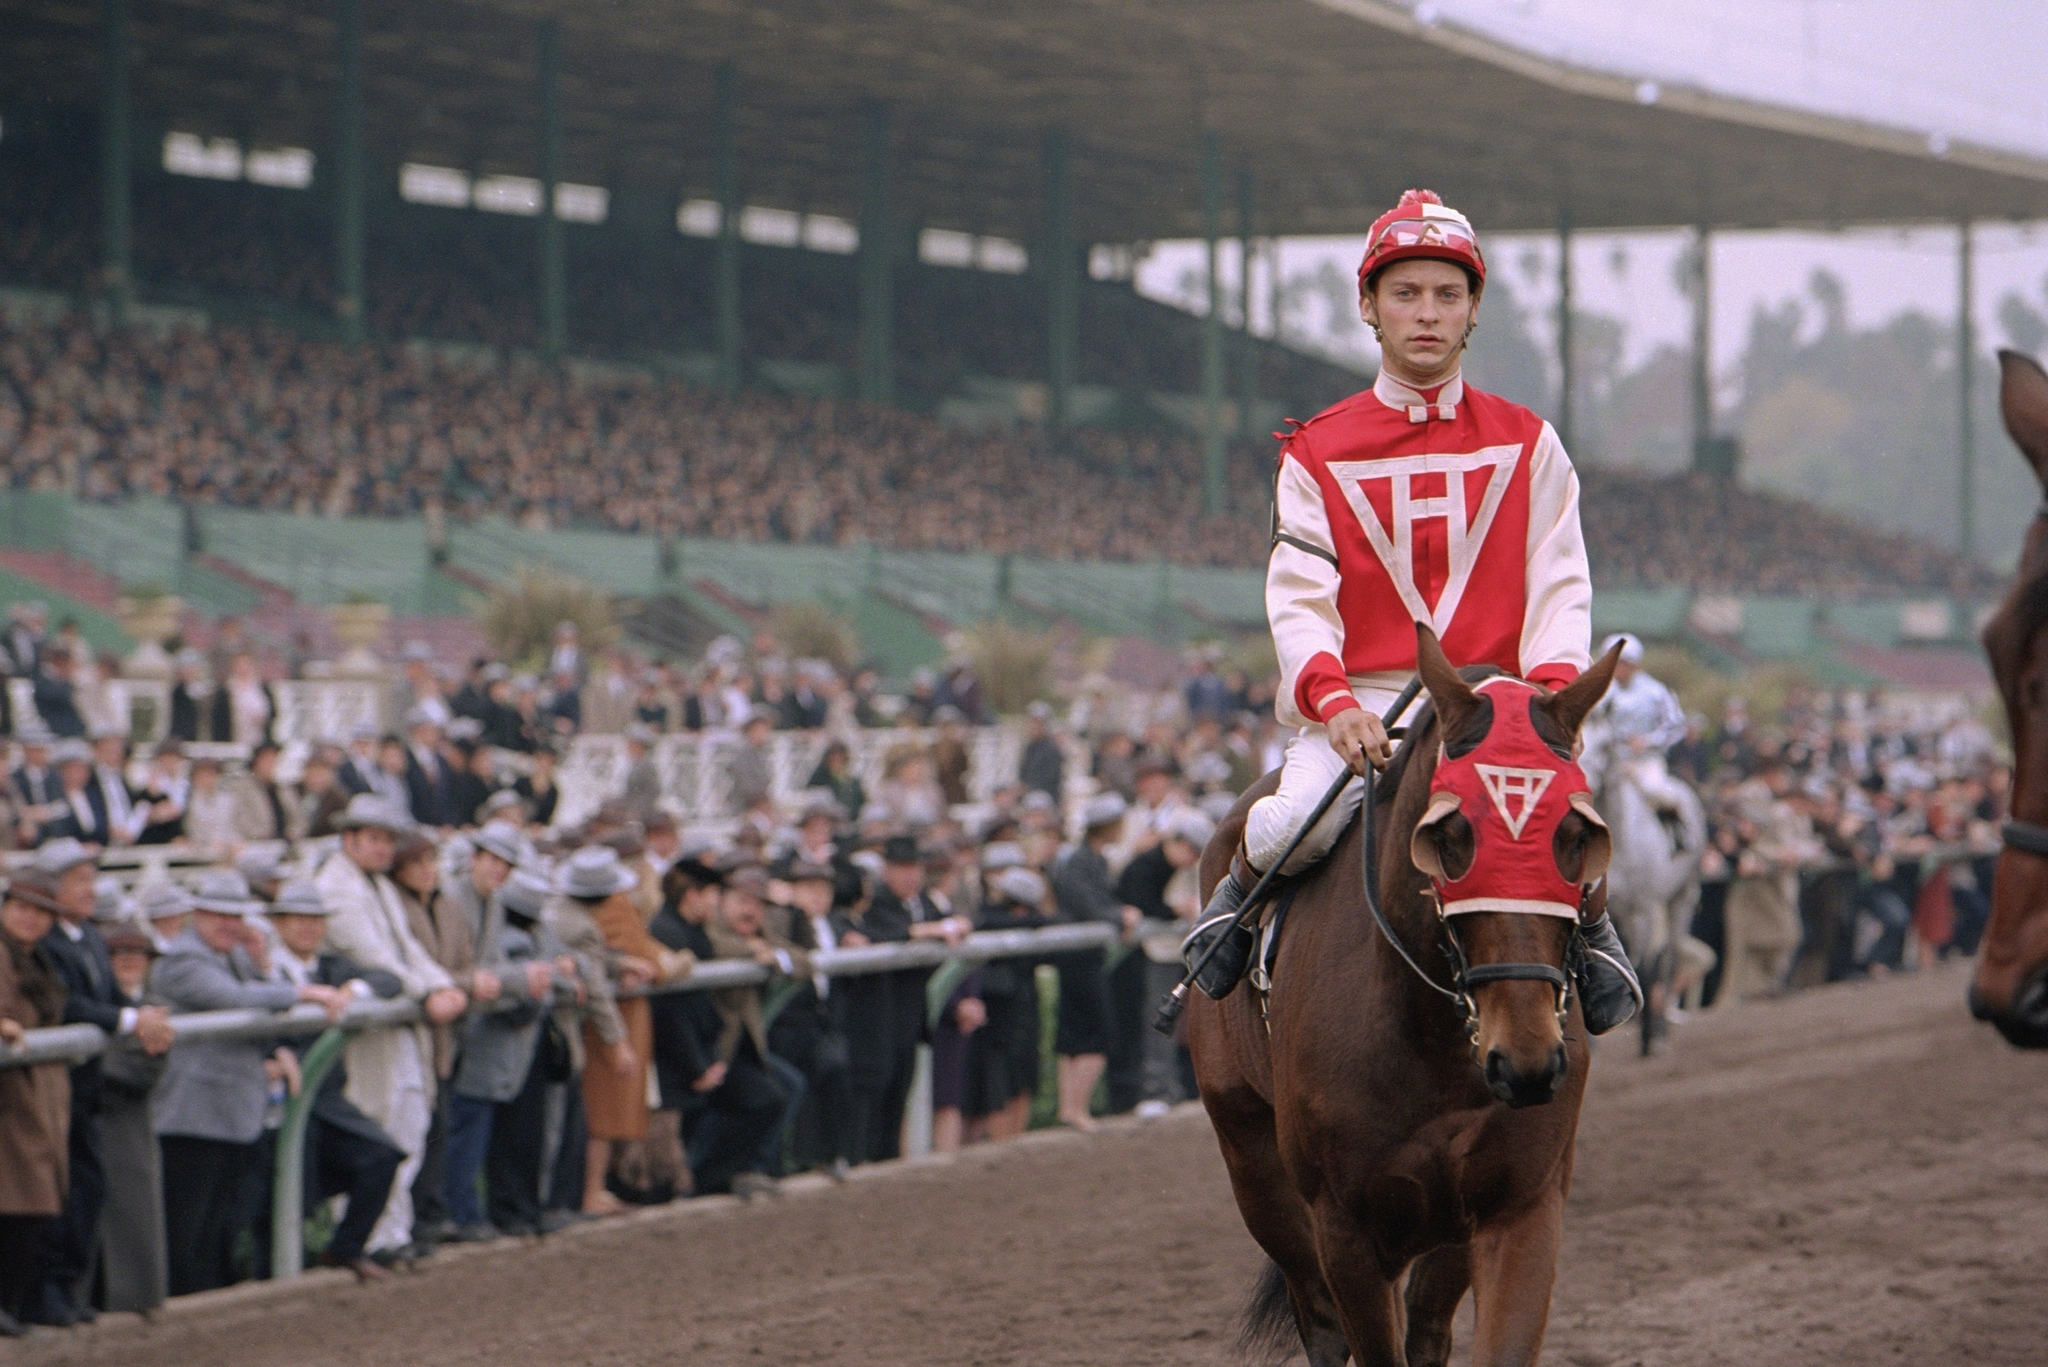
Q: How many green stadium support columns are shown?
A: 11